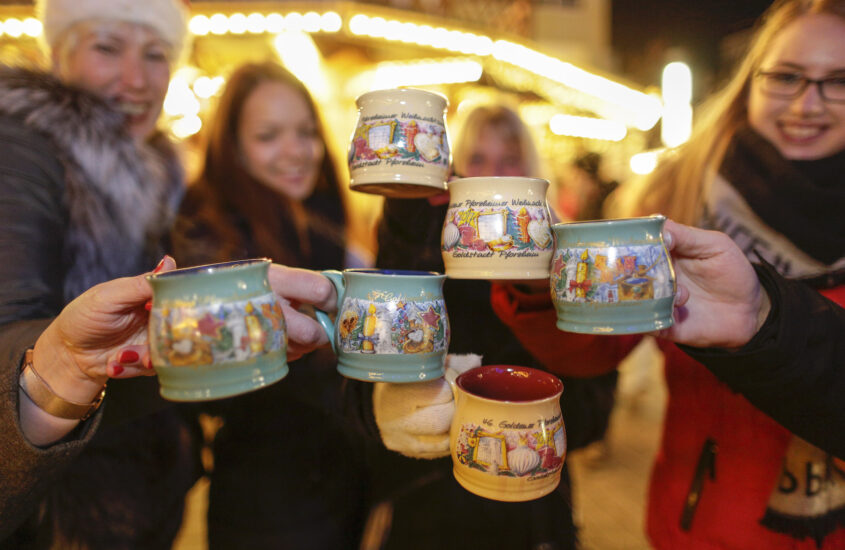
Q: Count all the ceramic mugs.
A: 6